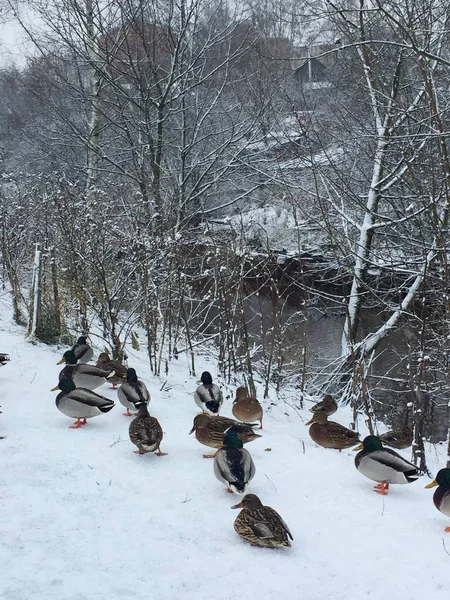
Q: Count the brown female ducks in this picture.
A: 8